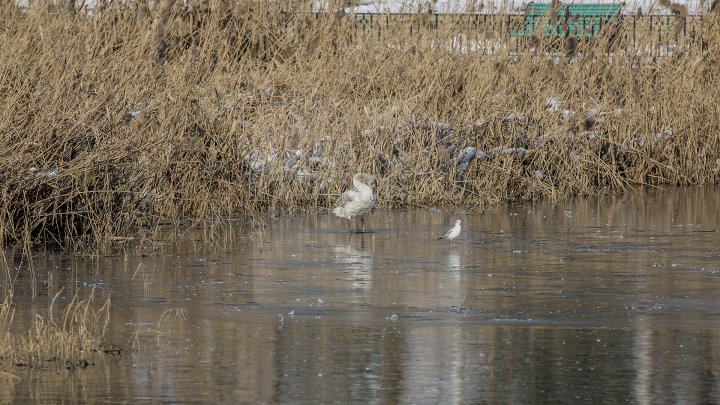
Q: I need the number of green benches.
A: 1